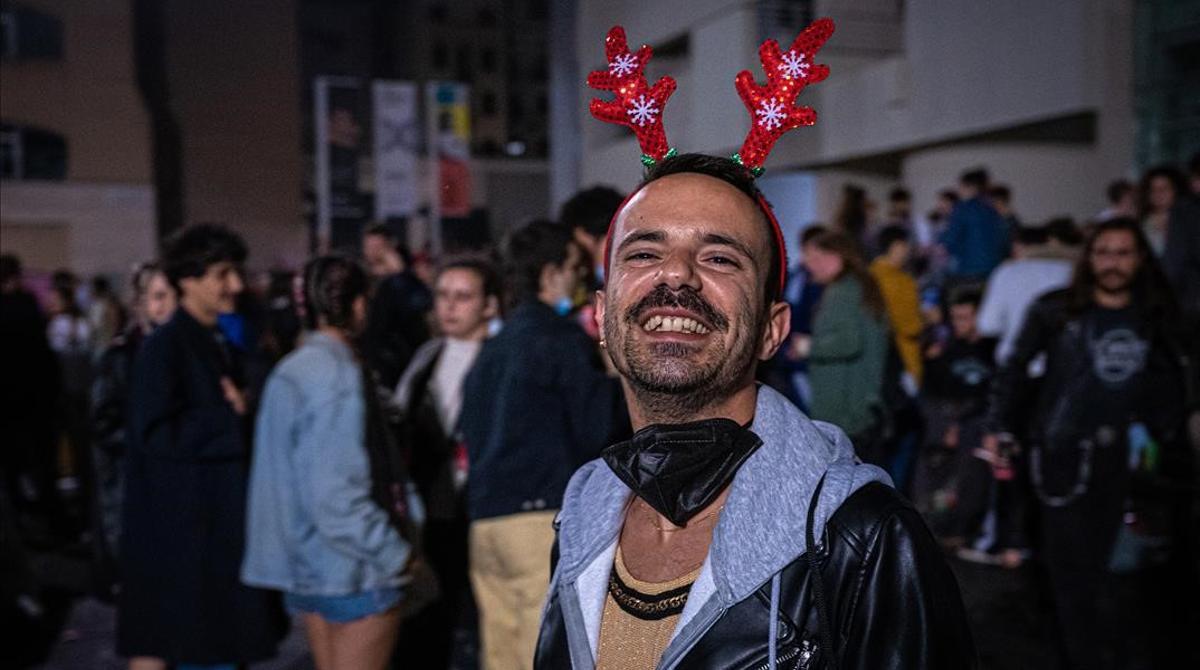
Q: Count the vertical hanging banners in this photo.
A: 3